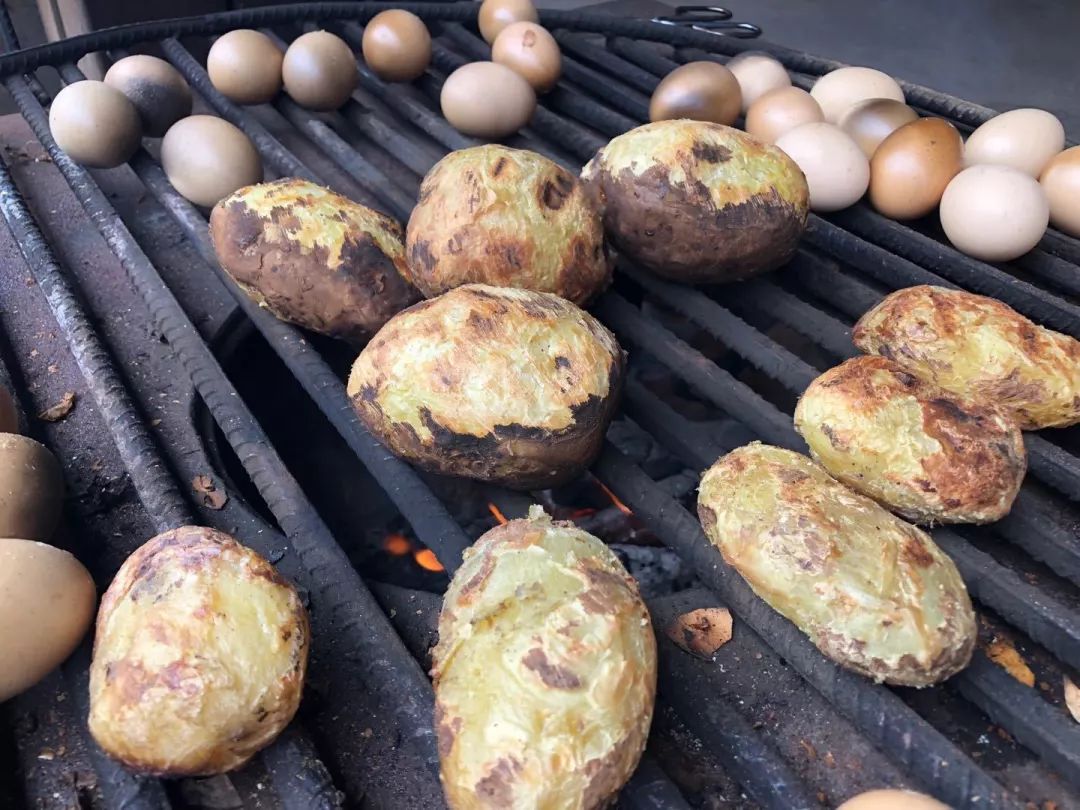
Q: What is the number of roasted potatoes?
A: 9